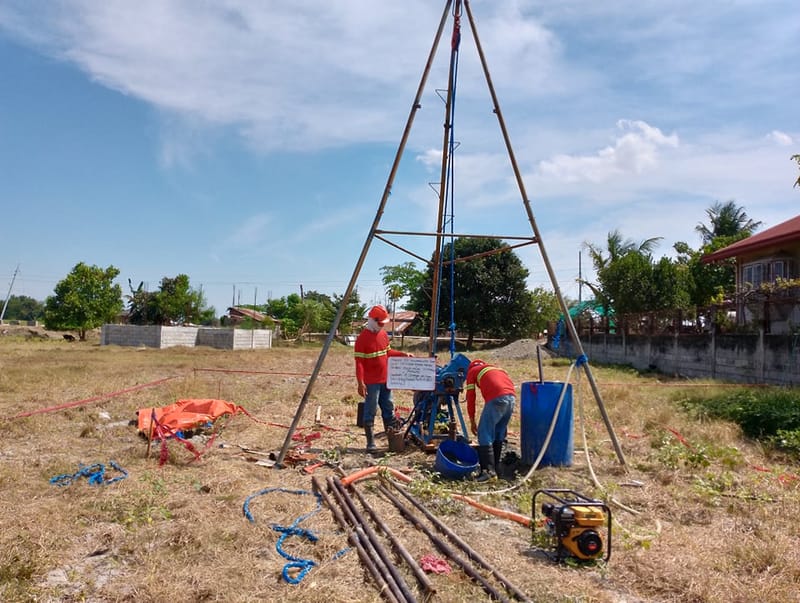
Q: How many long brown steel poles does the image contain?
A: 6